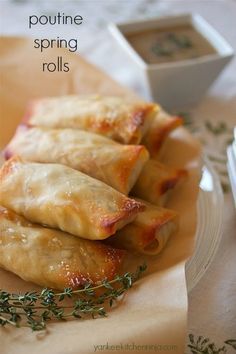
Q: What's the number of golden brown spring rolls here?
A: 7